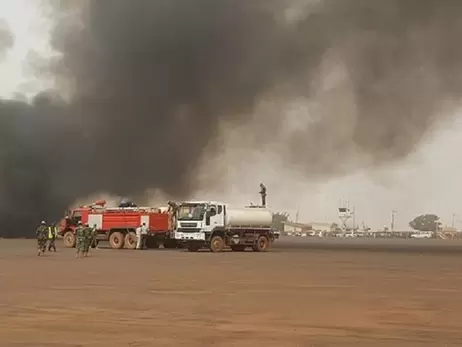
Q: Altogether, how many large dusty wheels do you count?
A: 5